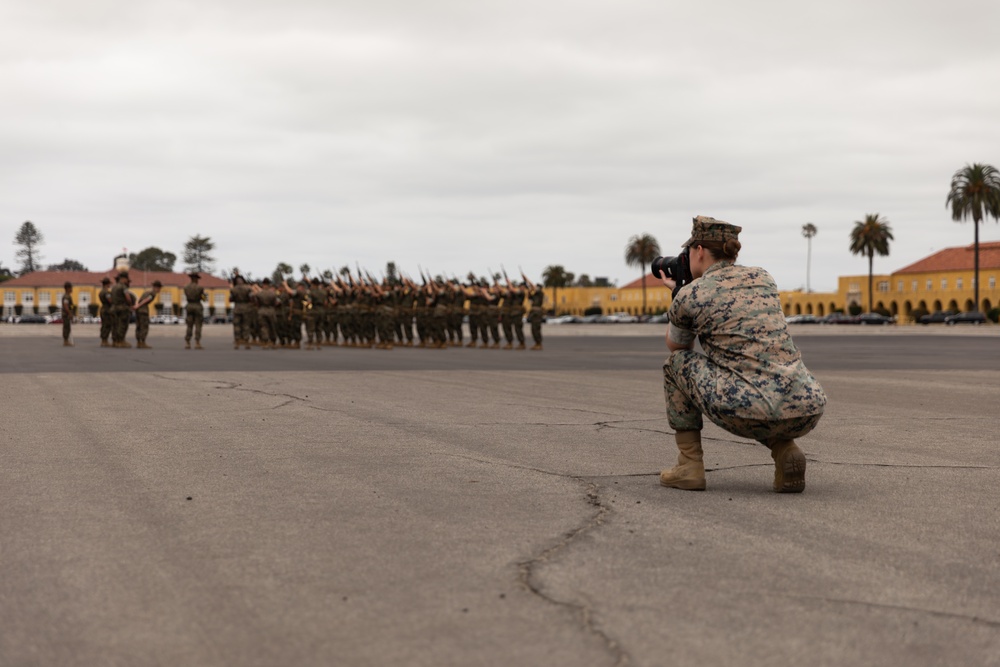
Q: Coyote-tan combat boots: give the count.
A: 2